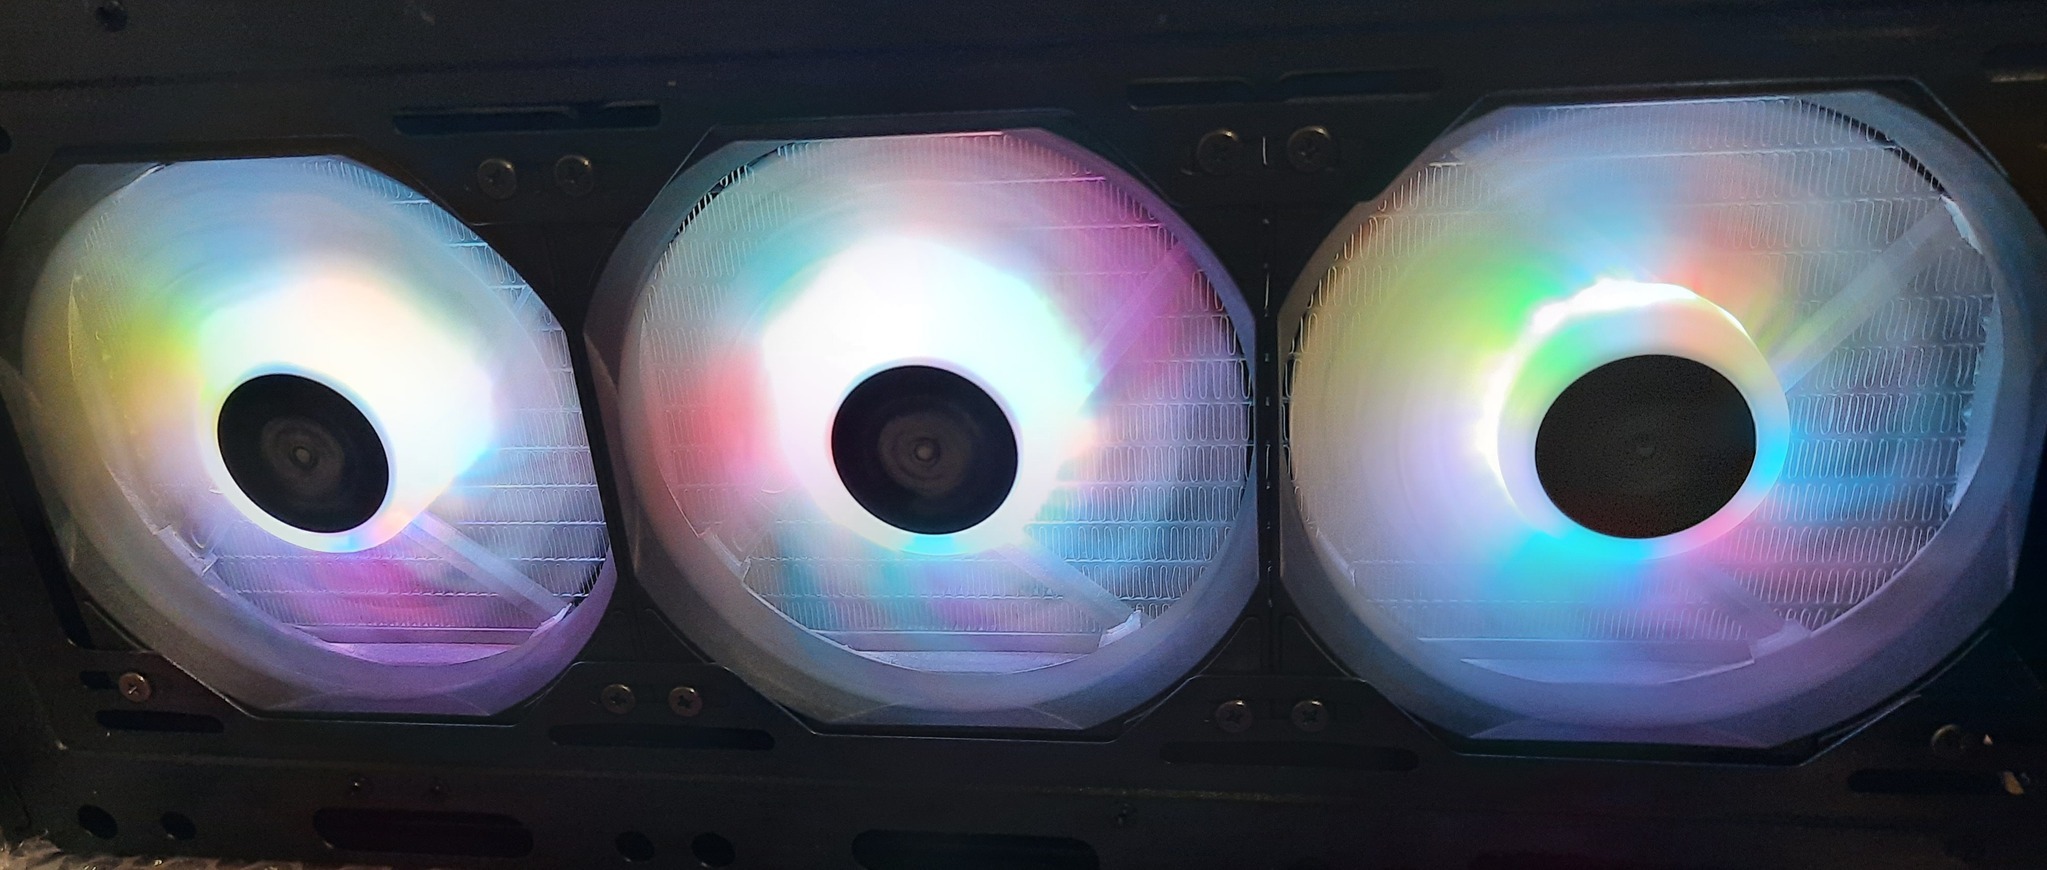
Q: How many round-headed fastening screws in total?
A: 10